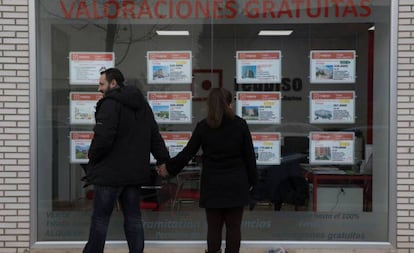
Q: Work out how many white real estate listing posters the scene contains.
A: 12